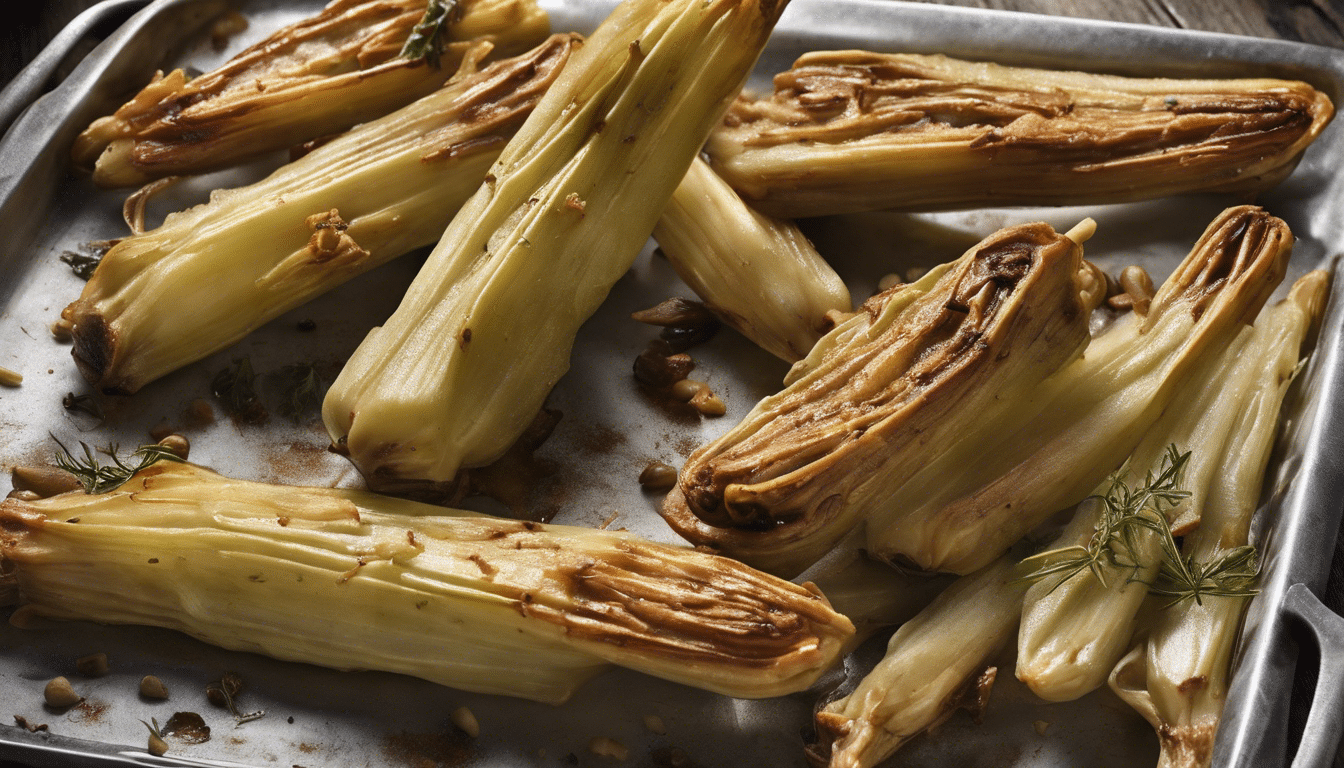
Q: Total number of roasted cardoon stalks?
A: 11